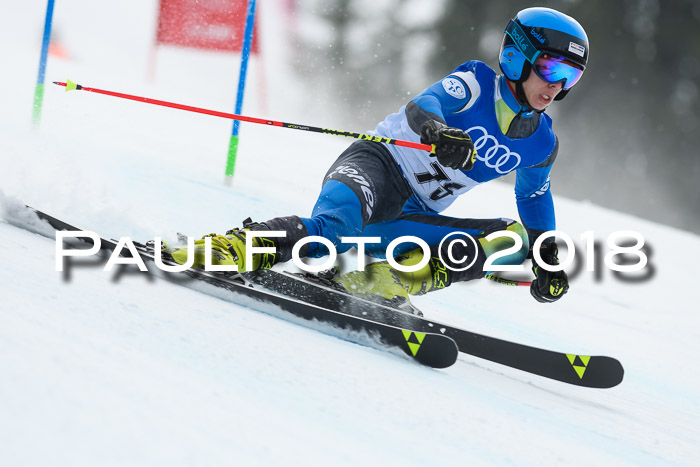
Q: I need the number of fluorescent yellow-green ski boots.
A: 2